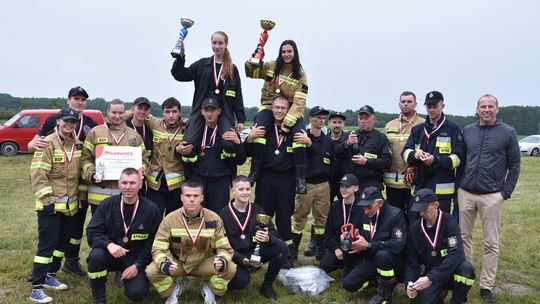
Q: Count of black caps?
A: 11